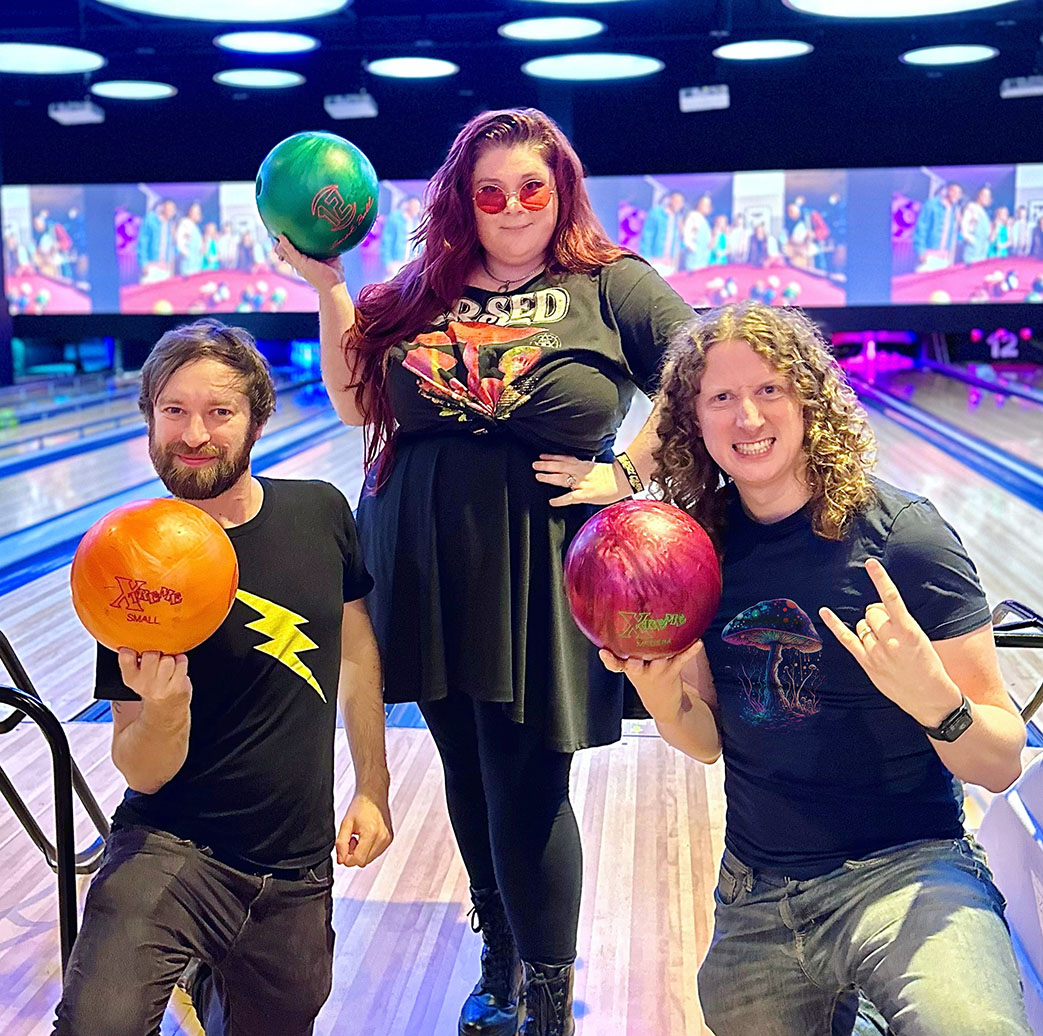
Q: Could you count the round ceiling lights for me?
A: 12